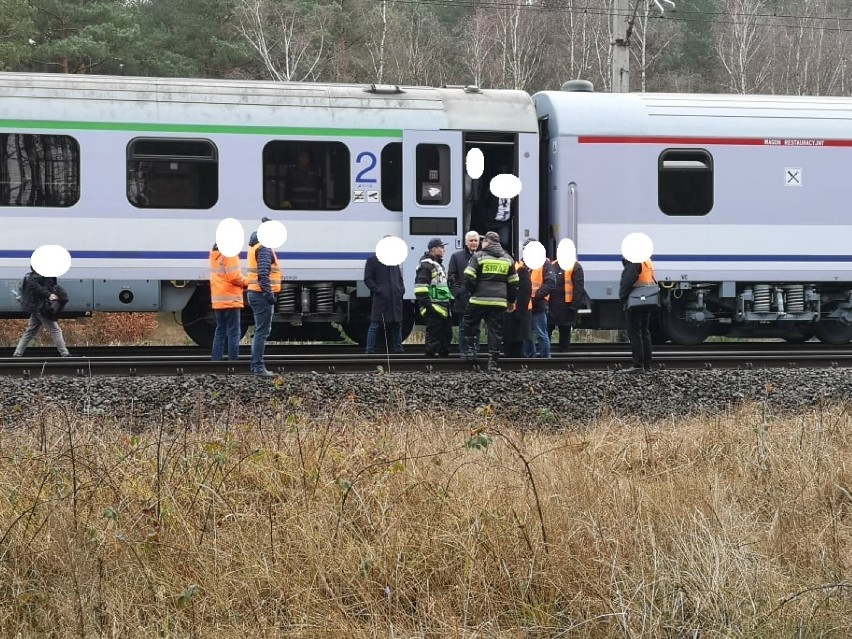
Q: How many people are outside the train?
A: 11